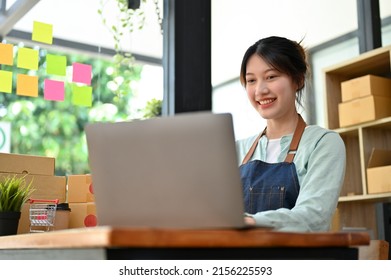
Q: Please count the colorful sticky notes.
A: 9